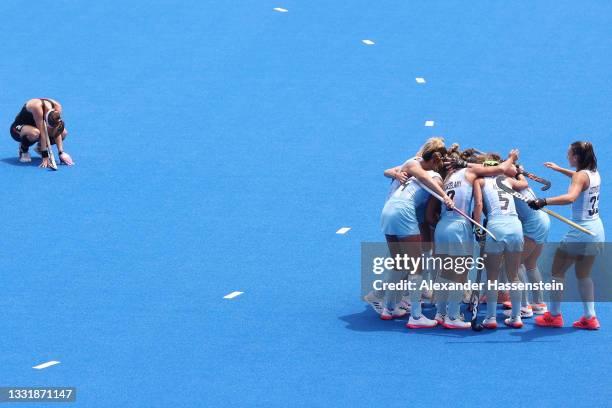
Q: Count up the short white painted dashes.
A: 7